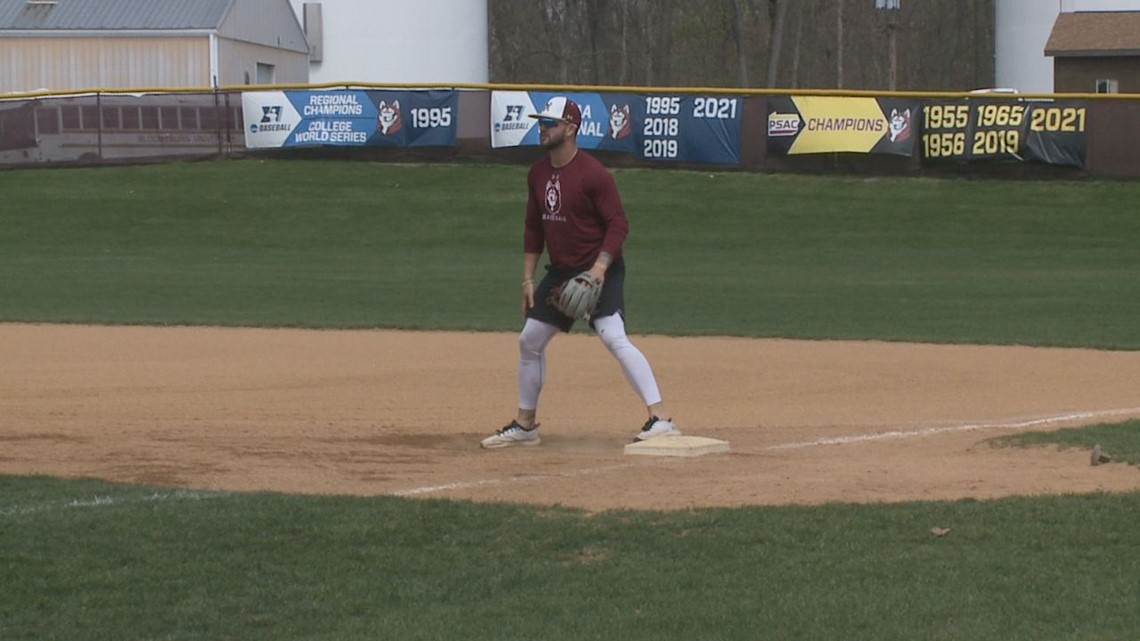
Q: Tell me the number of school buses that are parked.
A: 1